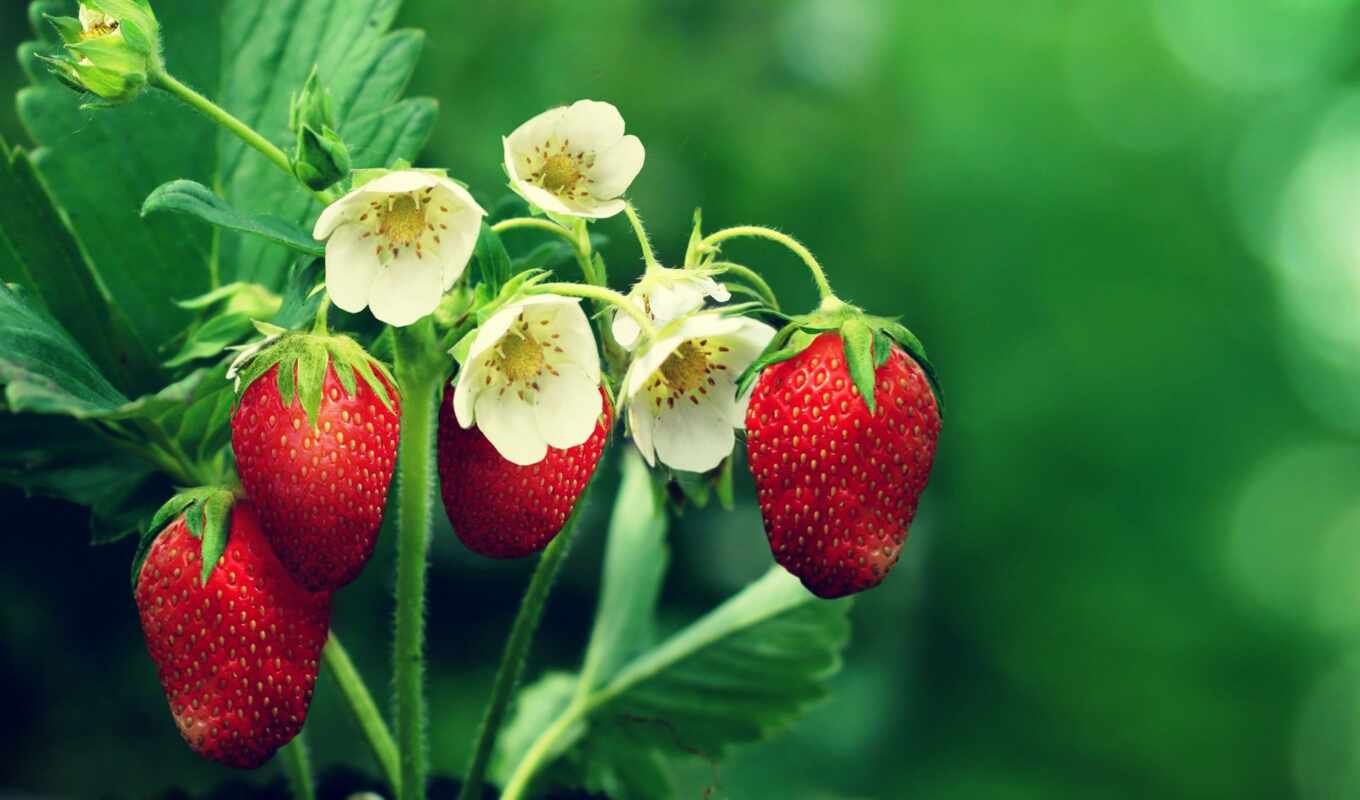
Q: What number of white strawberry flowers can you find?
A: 5